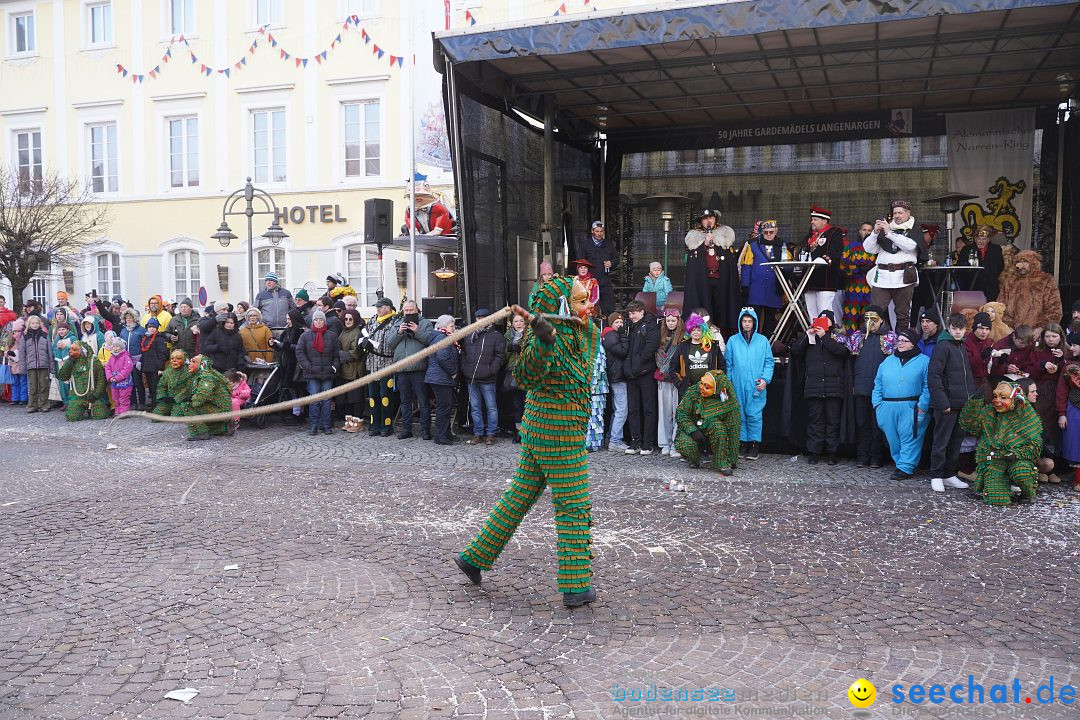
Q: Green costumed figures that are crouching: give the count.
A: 5